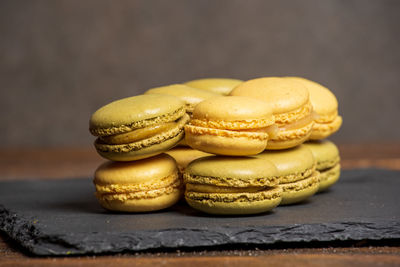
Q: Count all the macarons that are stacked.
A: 11